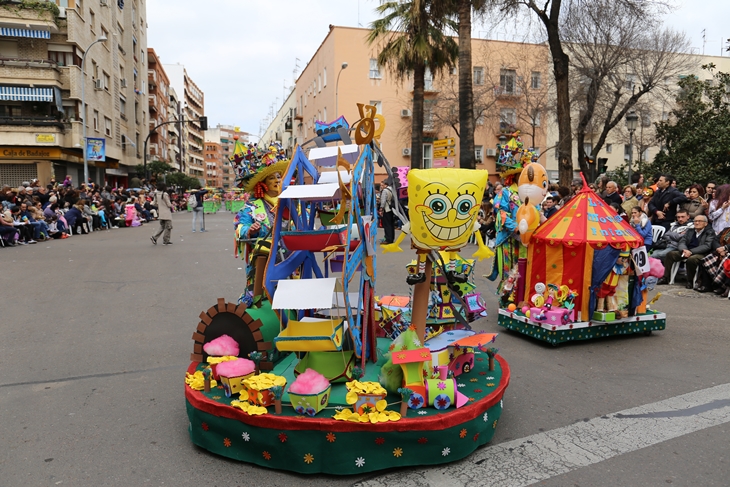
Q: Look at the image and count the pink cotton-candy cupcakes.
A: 3